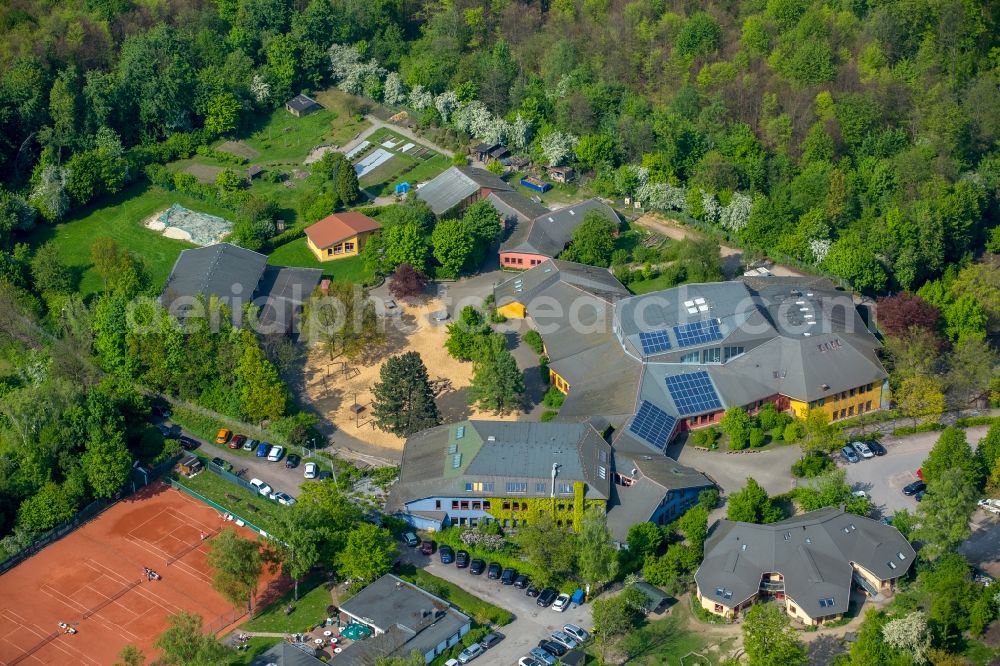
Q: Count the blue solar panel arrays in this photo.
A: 4